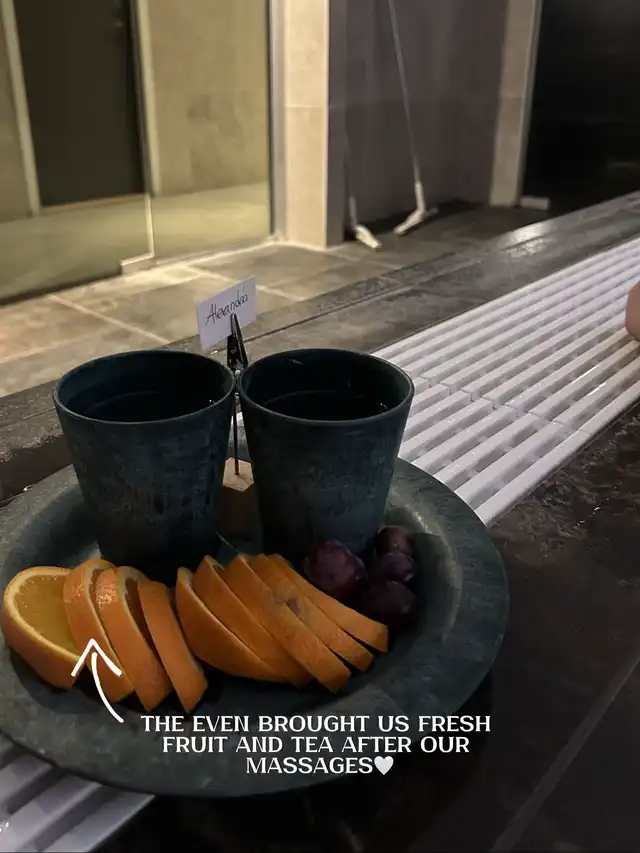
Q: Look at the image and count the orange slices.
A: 9